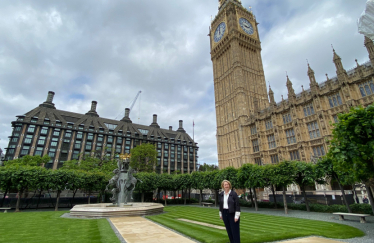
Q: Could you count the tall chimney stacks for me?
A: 5